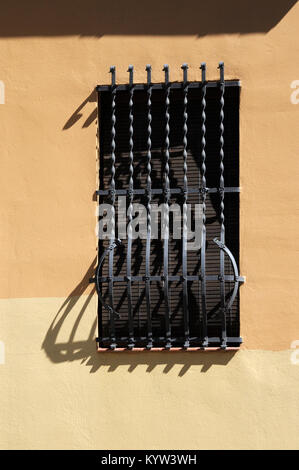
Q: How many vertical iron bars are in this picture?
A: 7